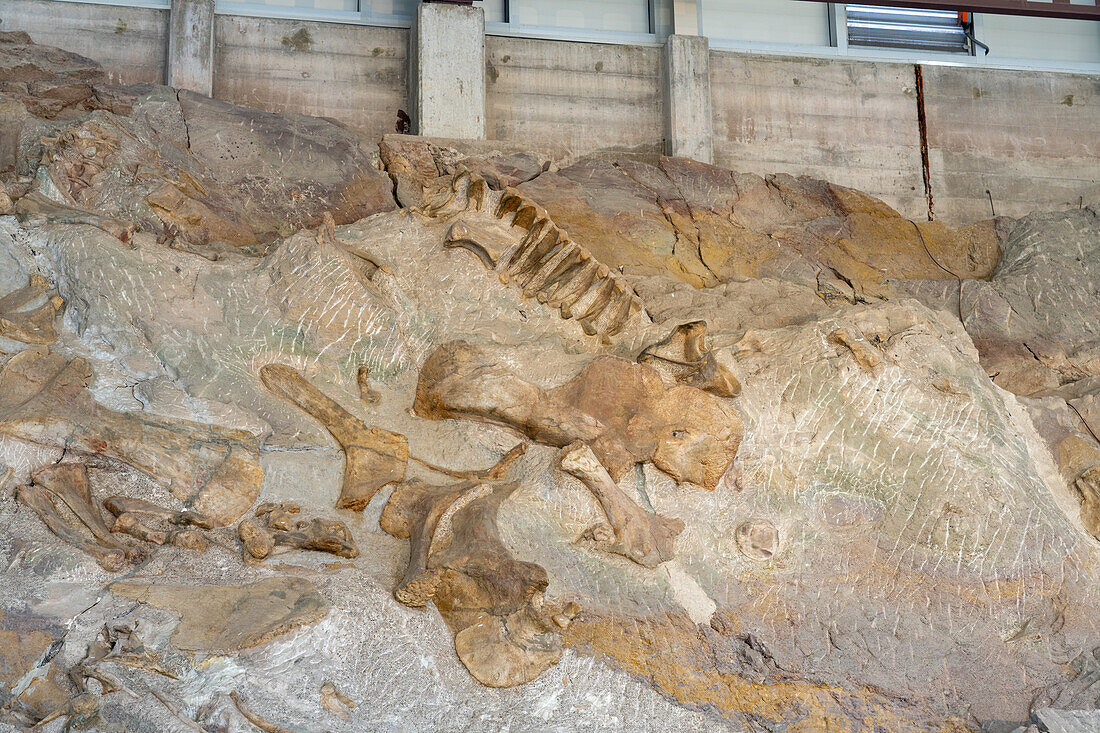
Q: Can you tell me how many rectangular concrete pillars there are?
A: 3